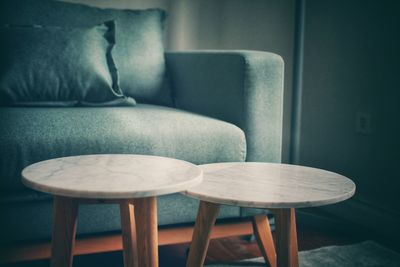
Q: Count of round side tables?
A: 2